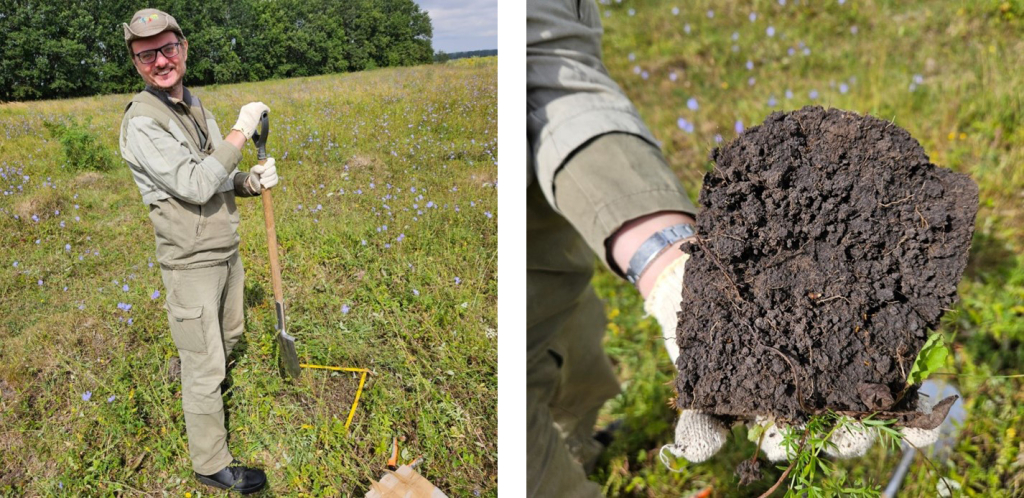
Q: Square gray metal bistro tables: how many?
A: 0